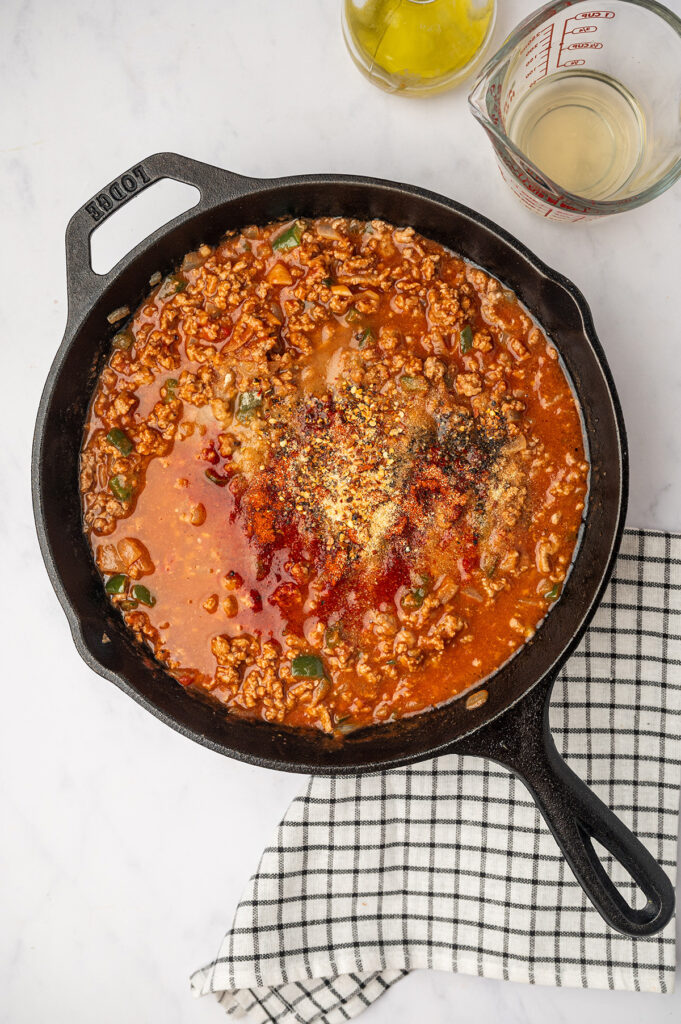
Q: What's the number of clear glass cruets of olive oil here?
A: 1